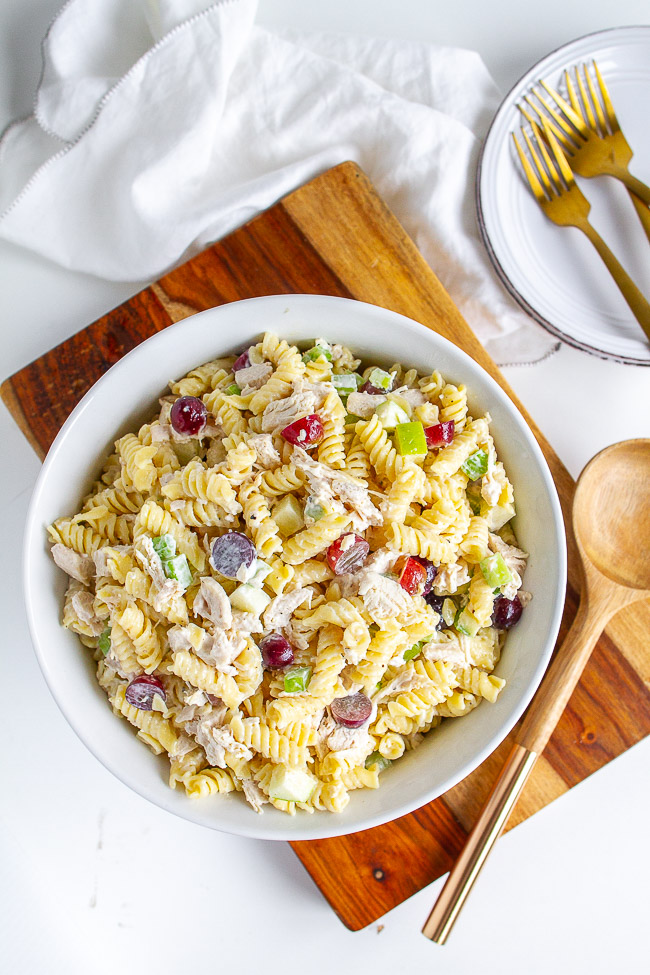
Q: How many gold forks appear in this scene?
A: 3